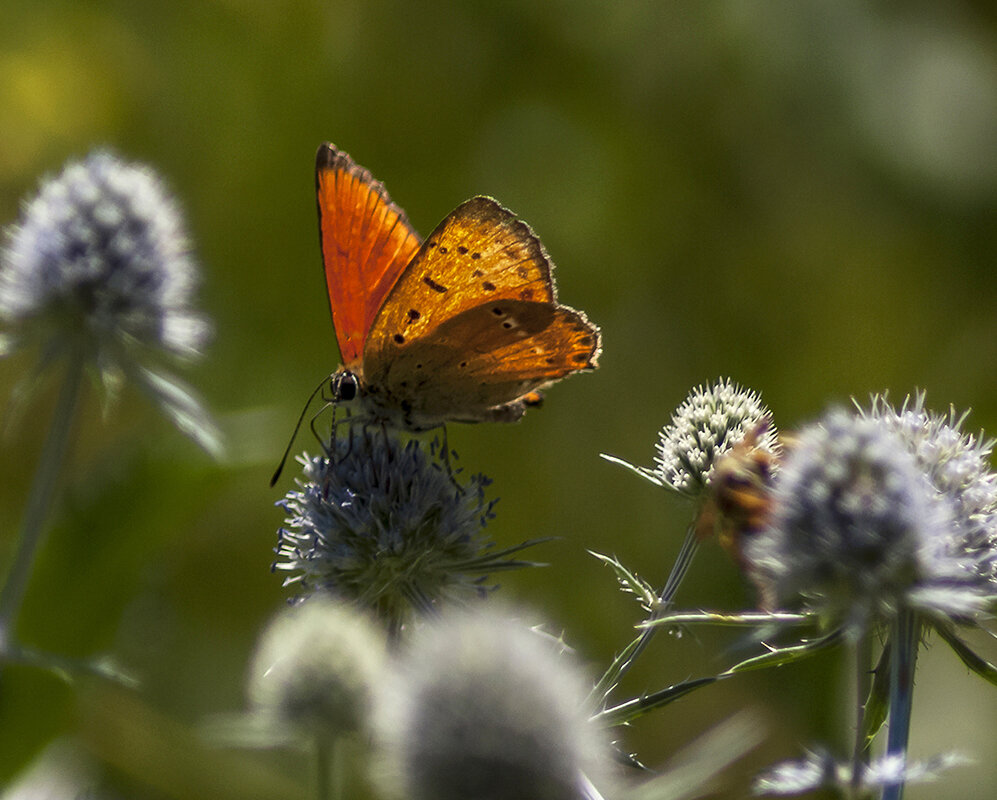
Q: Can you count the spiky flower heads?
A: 7